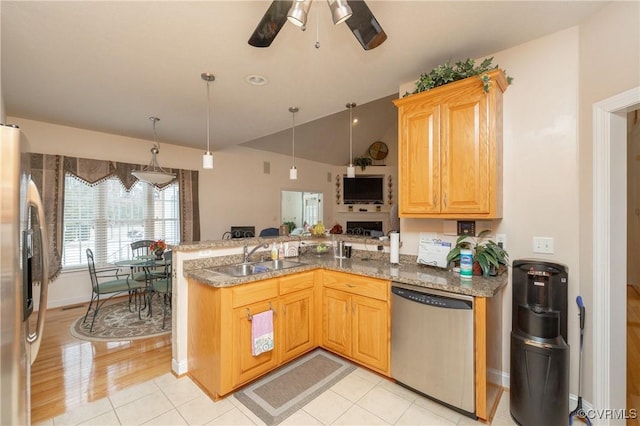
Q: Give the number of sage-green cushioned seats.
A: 3